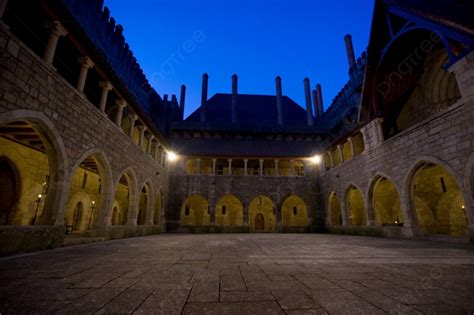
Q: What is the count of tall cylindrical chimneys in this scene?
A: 8